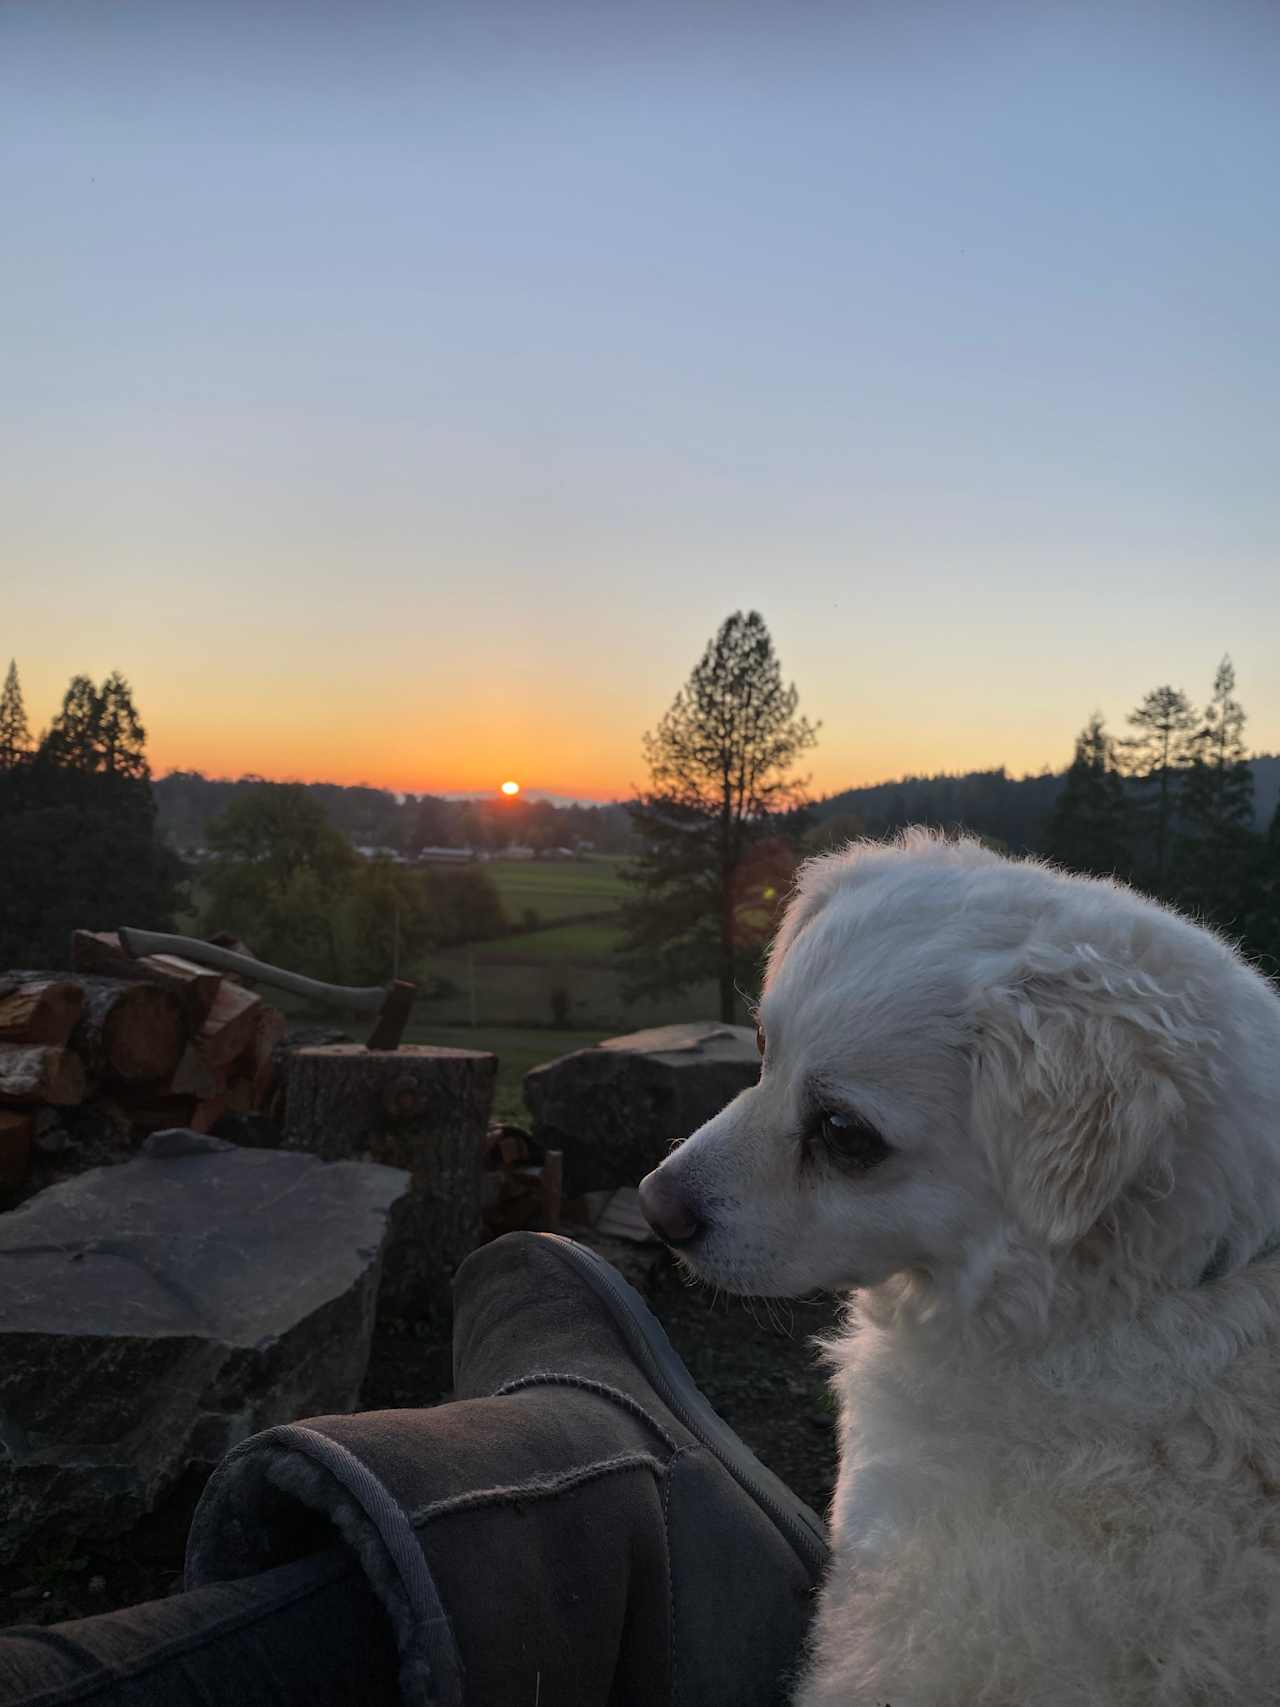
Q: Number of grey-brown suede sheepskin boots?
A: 1